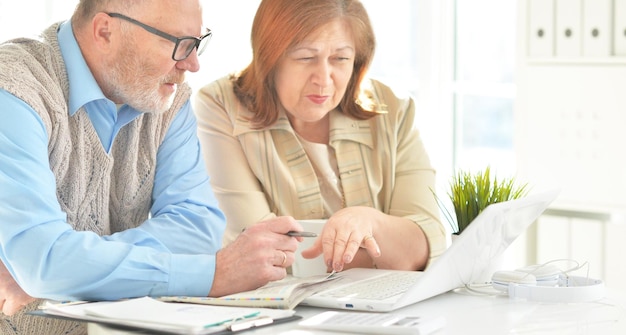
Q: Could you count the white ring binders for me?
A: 4